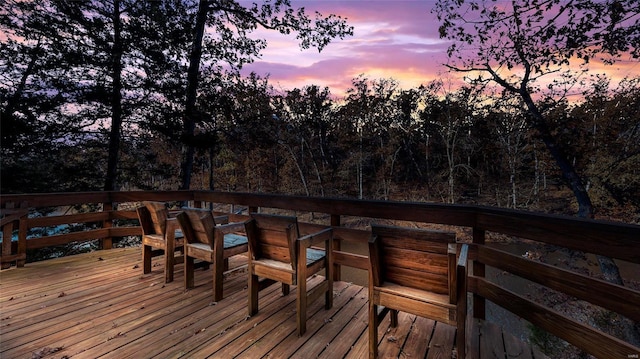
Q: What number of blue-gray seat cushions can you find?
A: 3